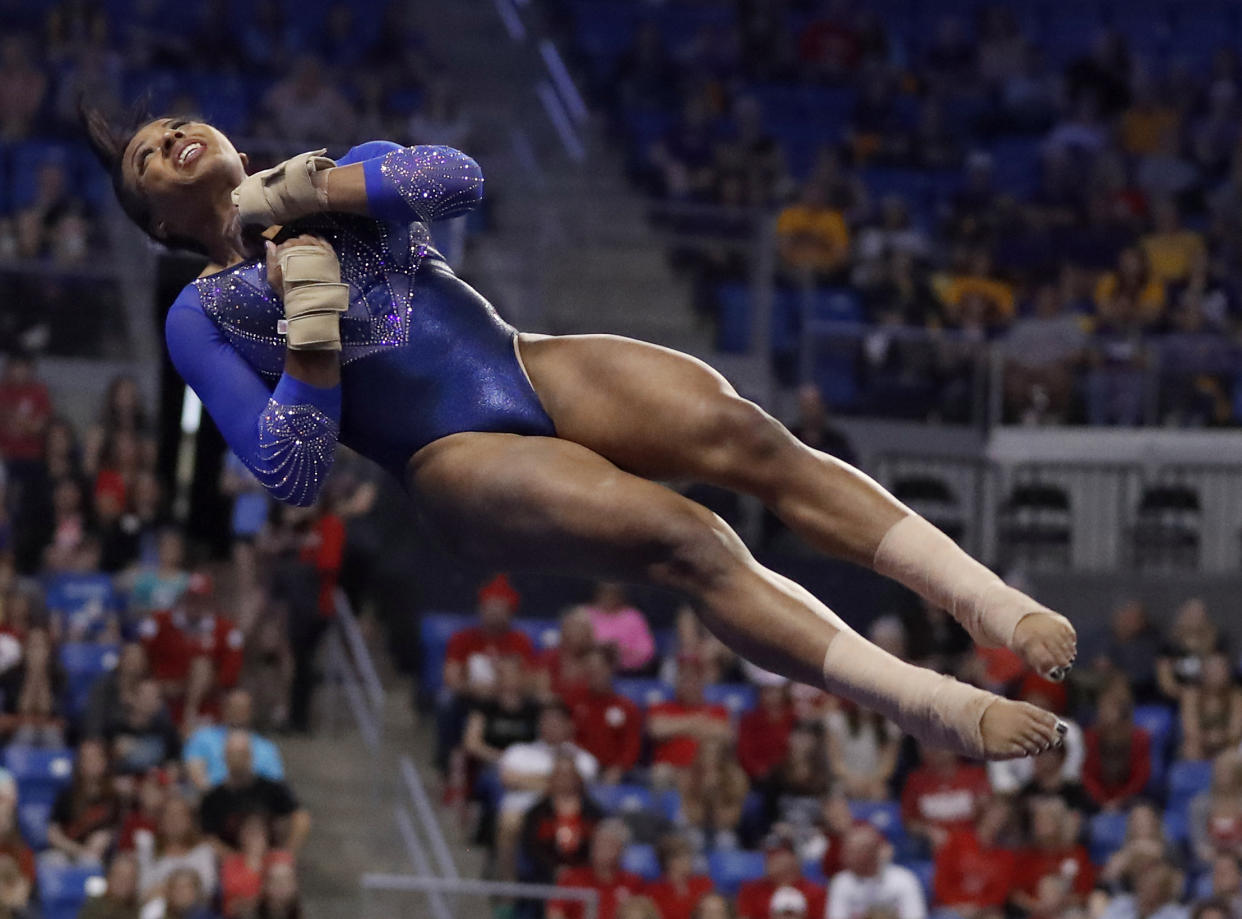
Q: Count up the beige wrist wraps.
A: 2